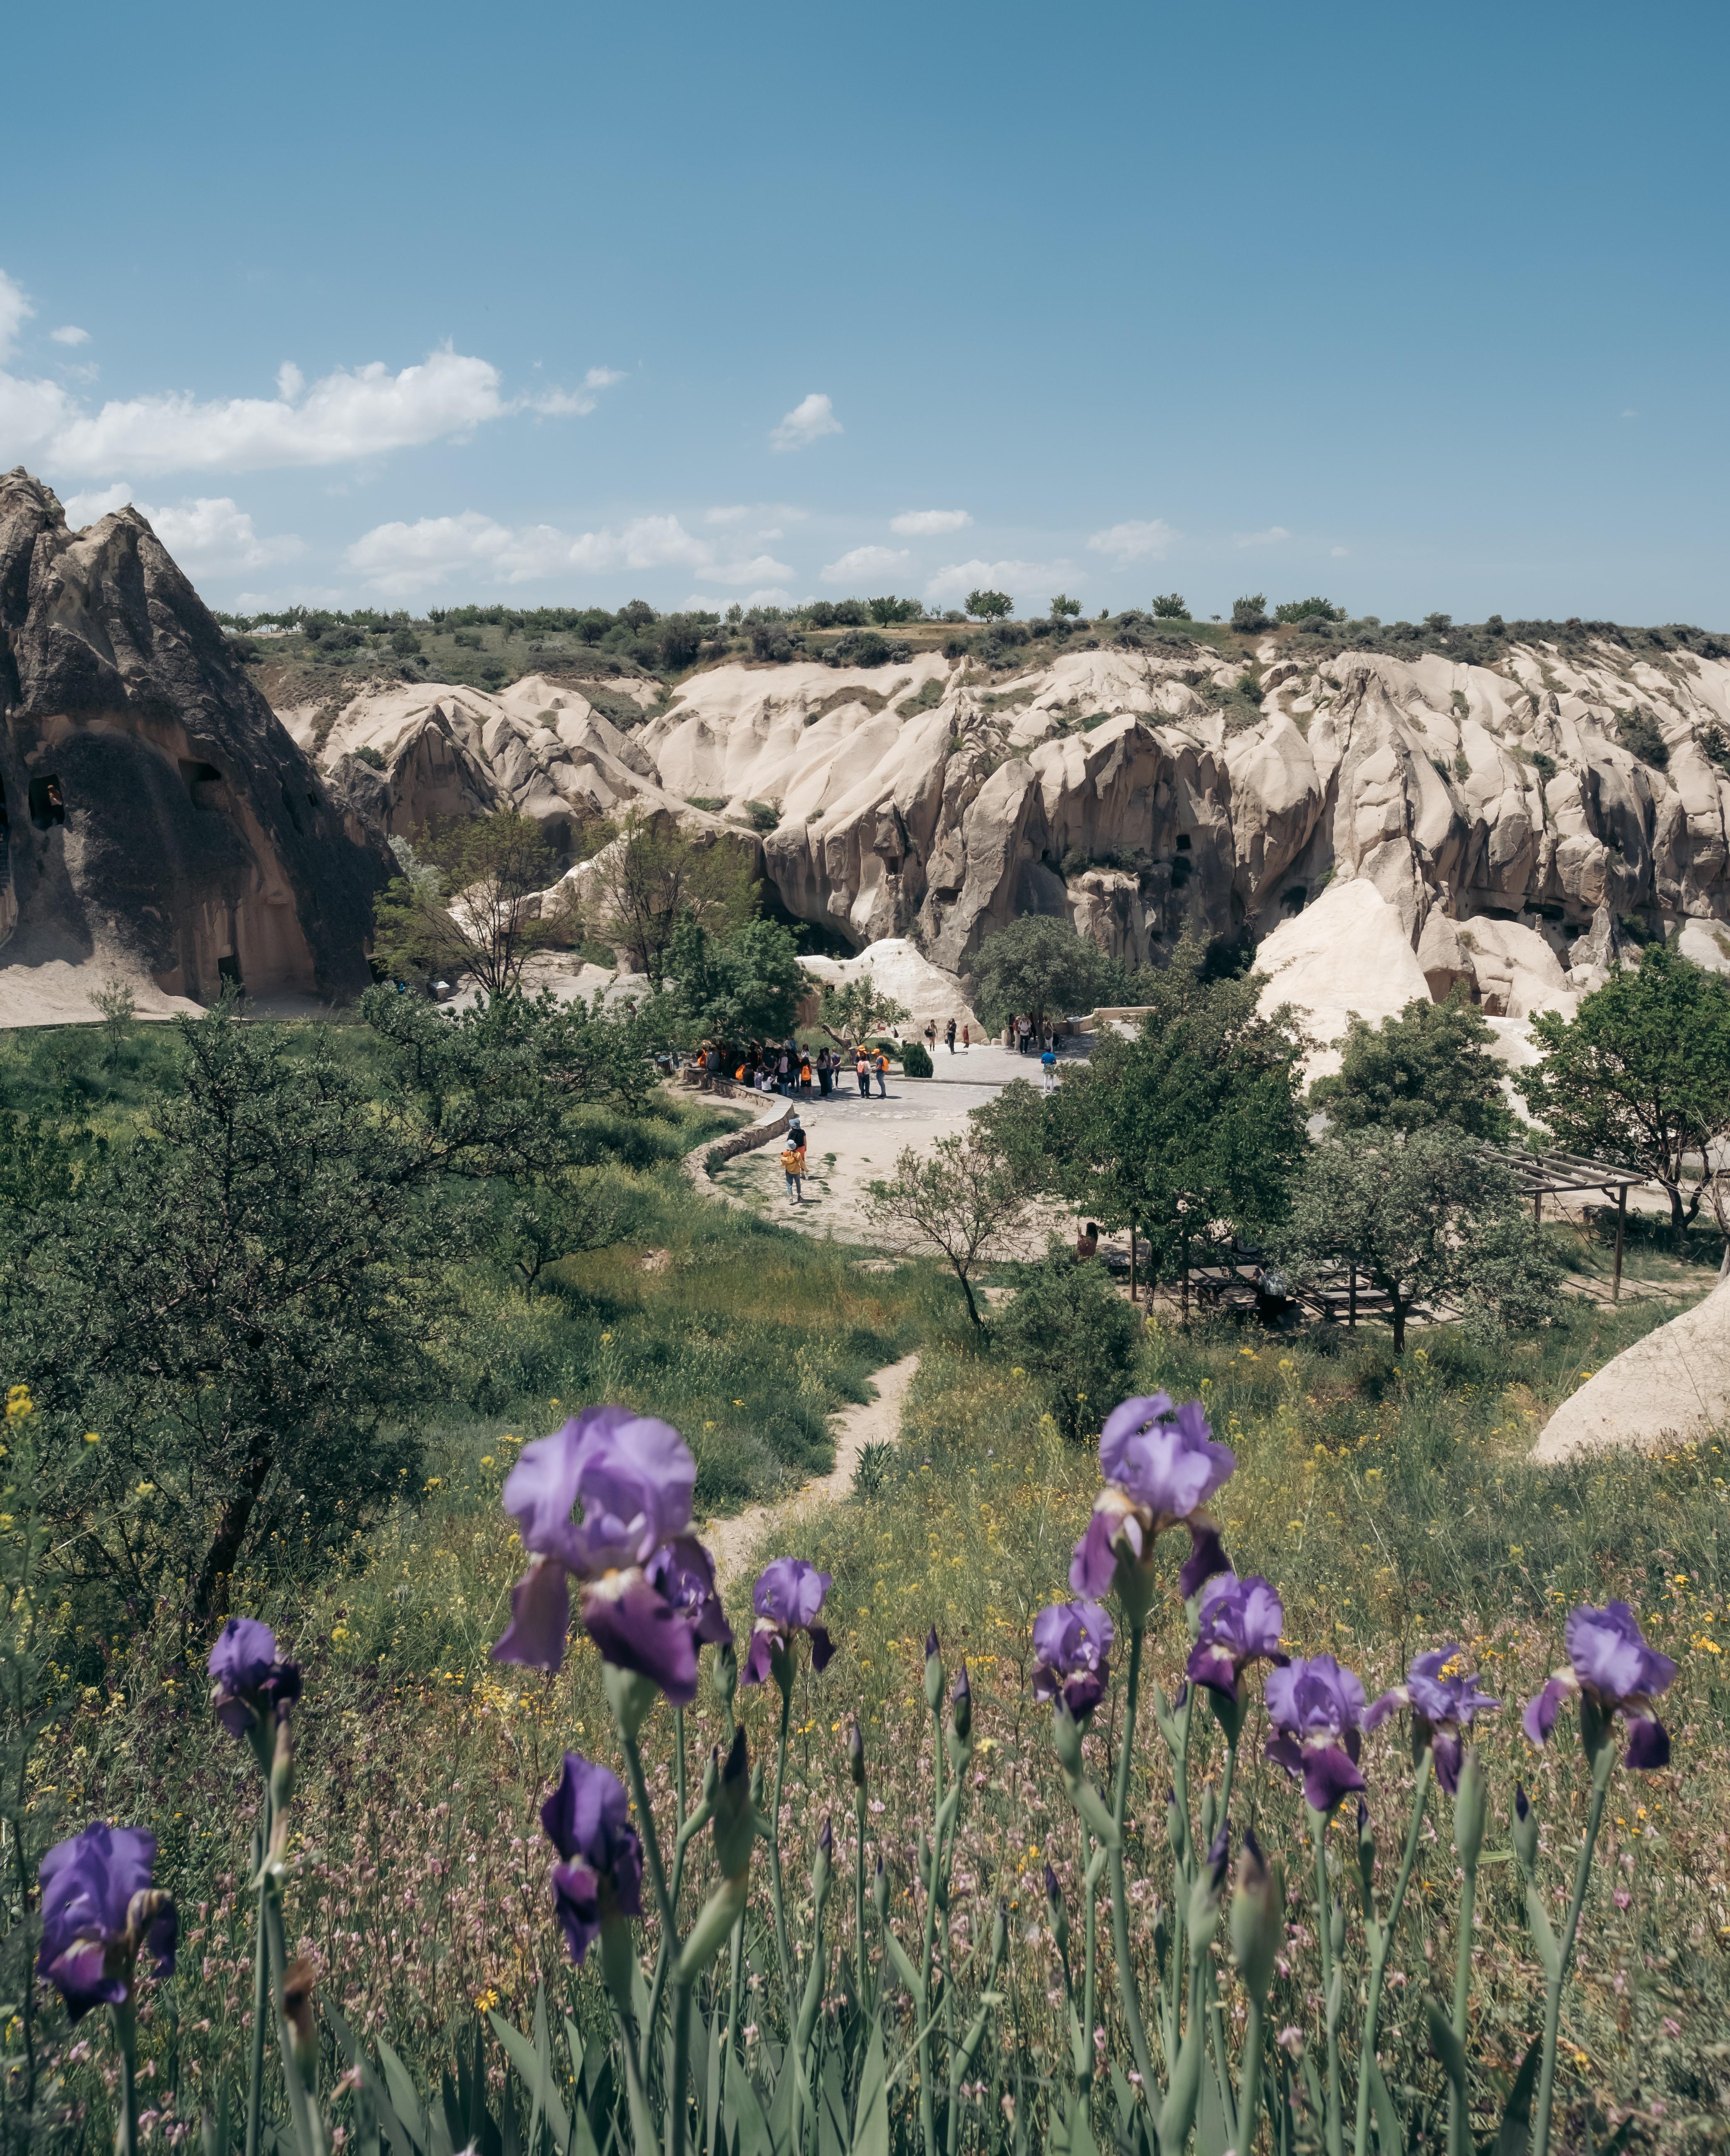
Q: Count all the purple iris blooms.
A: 12